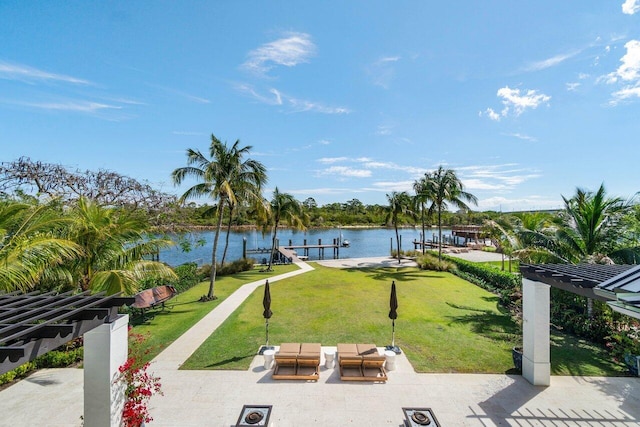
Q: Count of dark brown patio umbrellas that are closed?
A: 2